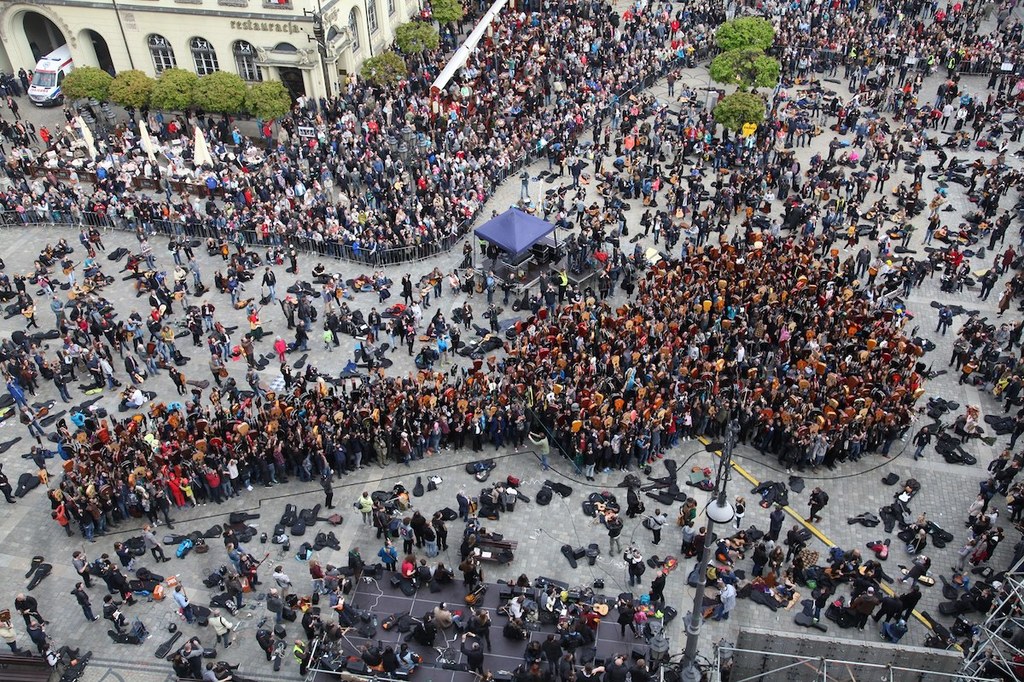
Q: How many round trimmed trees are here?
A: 11